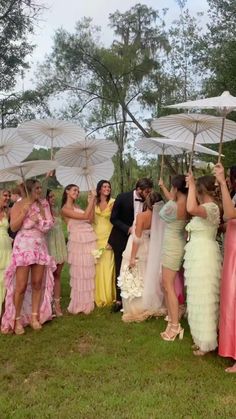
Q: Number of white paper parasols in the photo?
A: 9